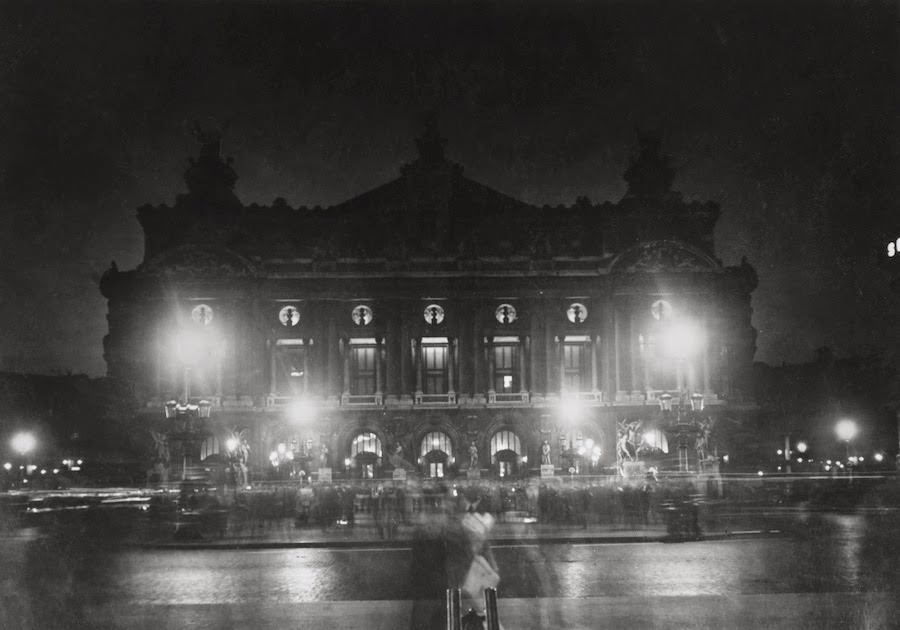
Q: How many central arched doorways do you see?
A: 3